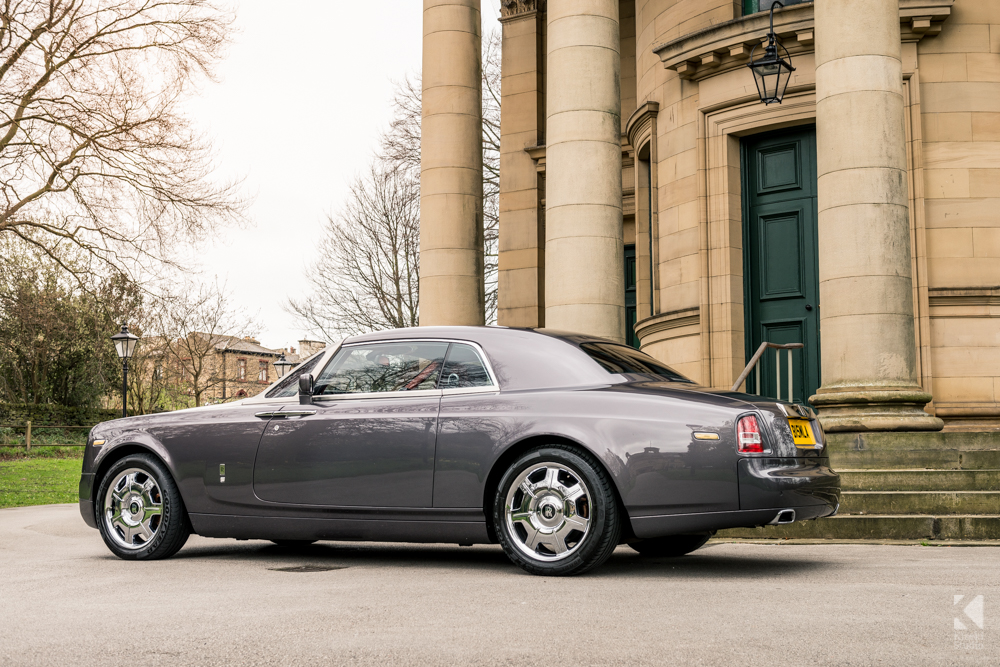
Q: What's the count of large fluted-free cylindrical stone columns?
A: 3